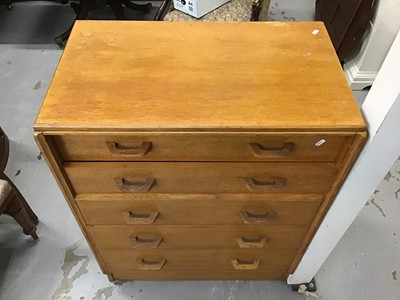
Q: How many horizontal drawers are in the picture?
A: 5